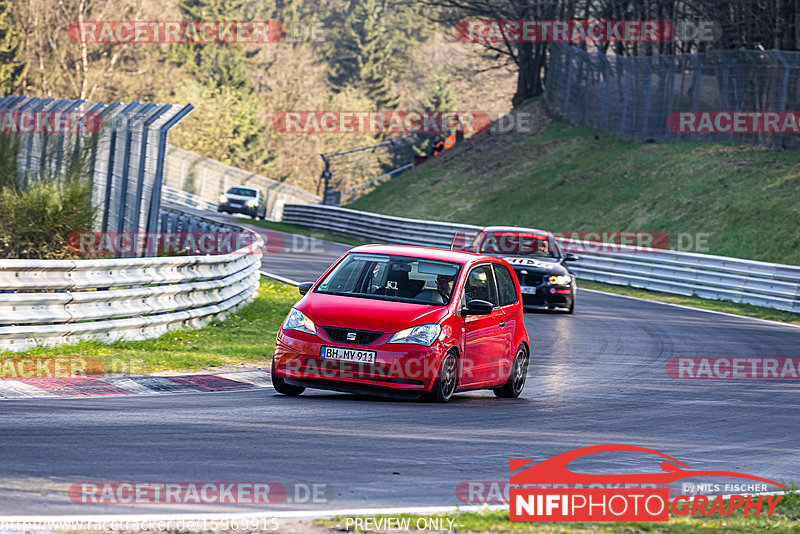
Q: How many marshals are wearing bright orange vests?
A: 2